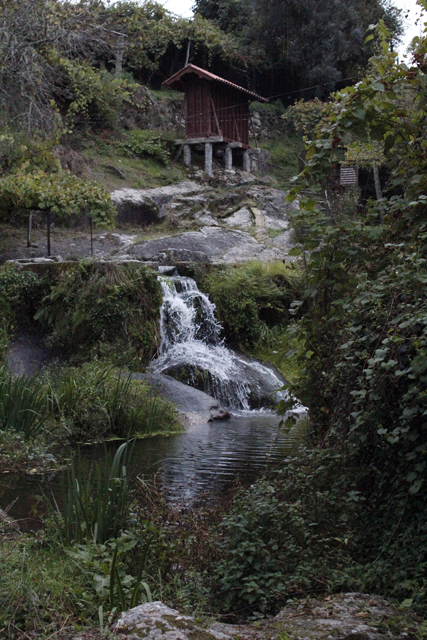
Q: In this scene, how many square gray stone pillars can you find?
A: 4